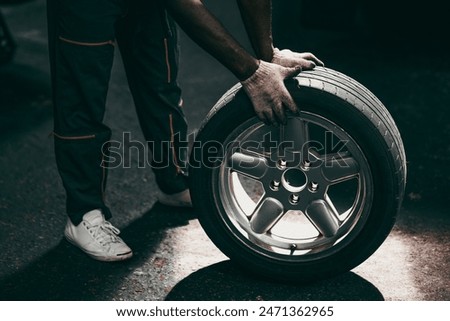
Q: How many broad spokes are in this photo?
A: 5